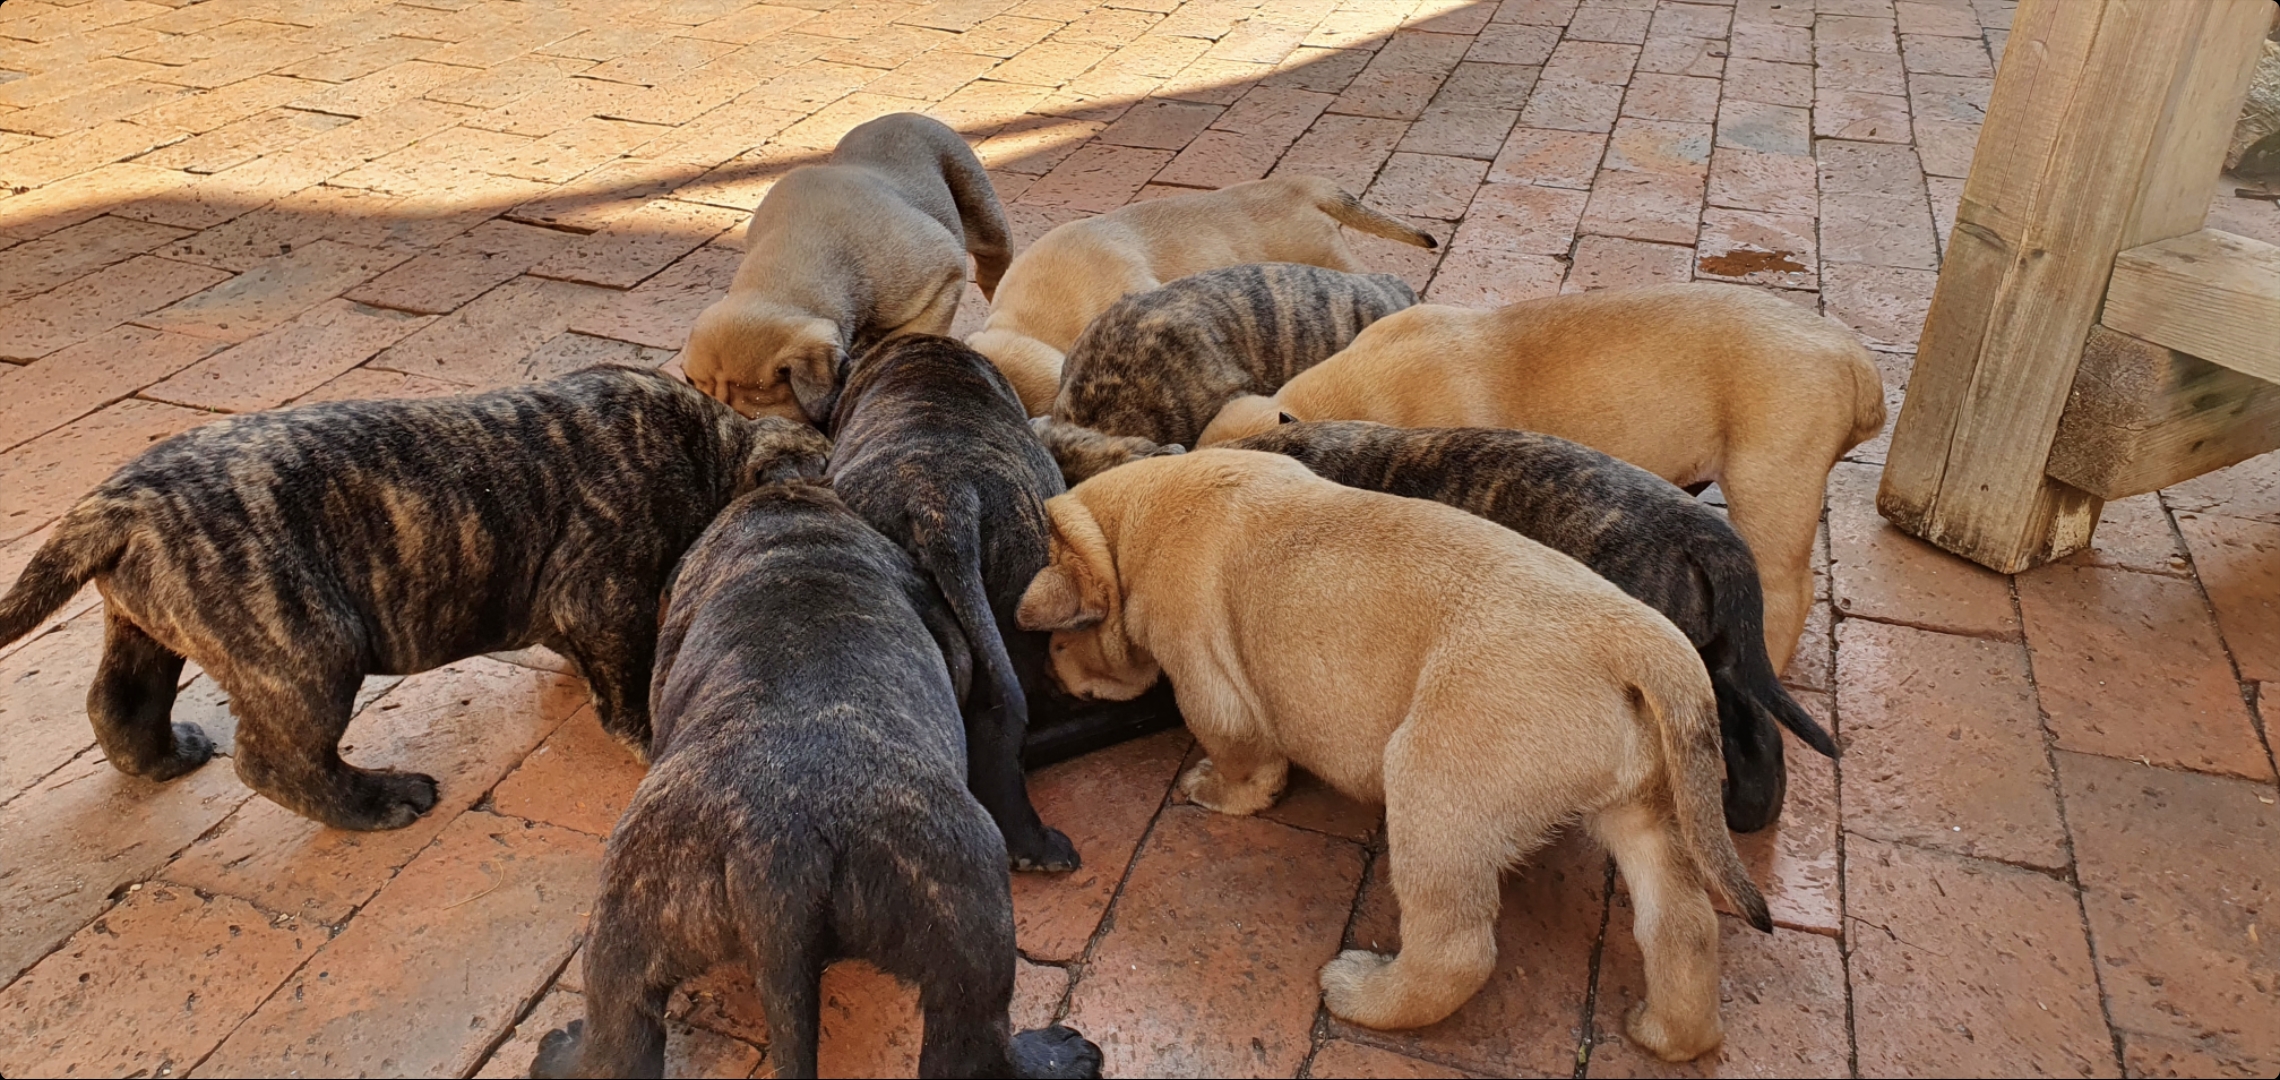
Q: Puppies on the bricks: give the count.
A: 9